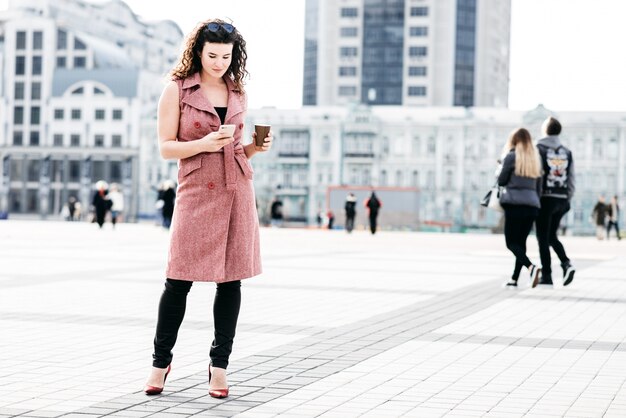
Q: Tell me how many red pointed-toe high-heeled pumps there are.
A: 2